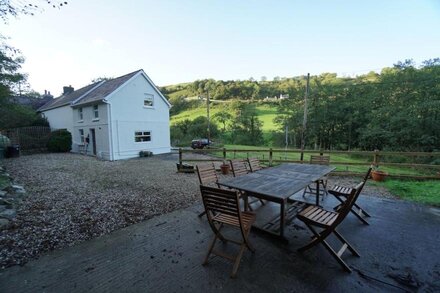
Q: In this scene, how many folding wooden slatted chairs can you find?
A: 7